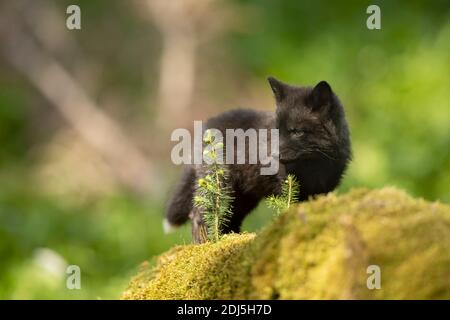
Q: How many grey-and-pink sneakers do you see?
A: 0